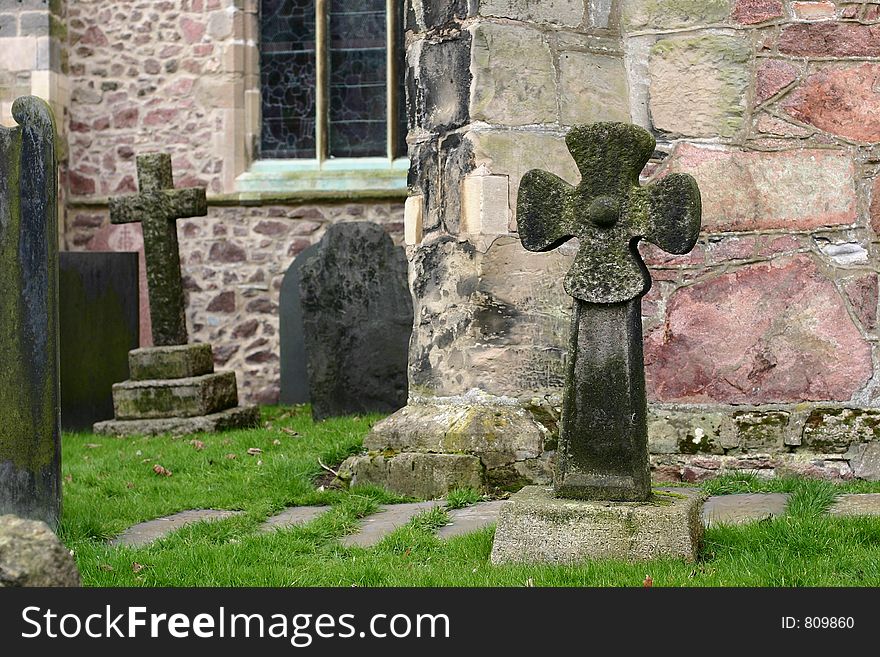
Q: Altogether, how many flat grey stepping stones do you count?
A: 6